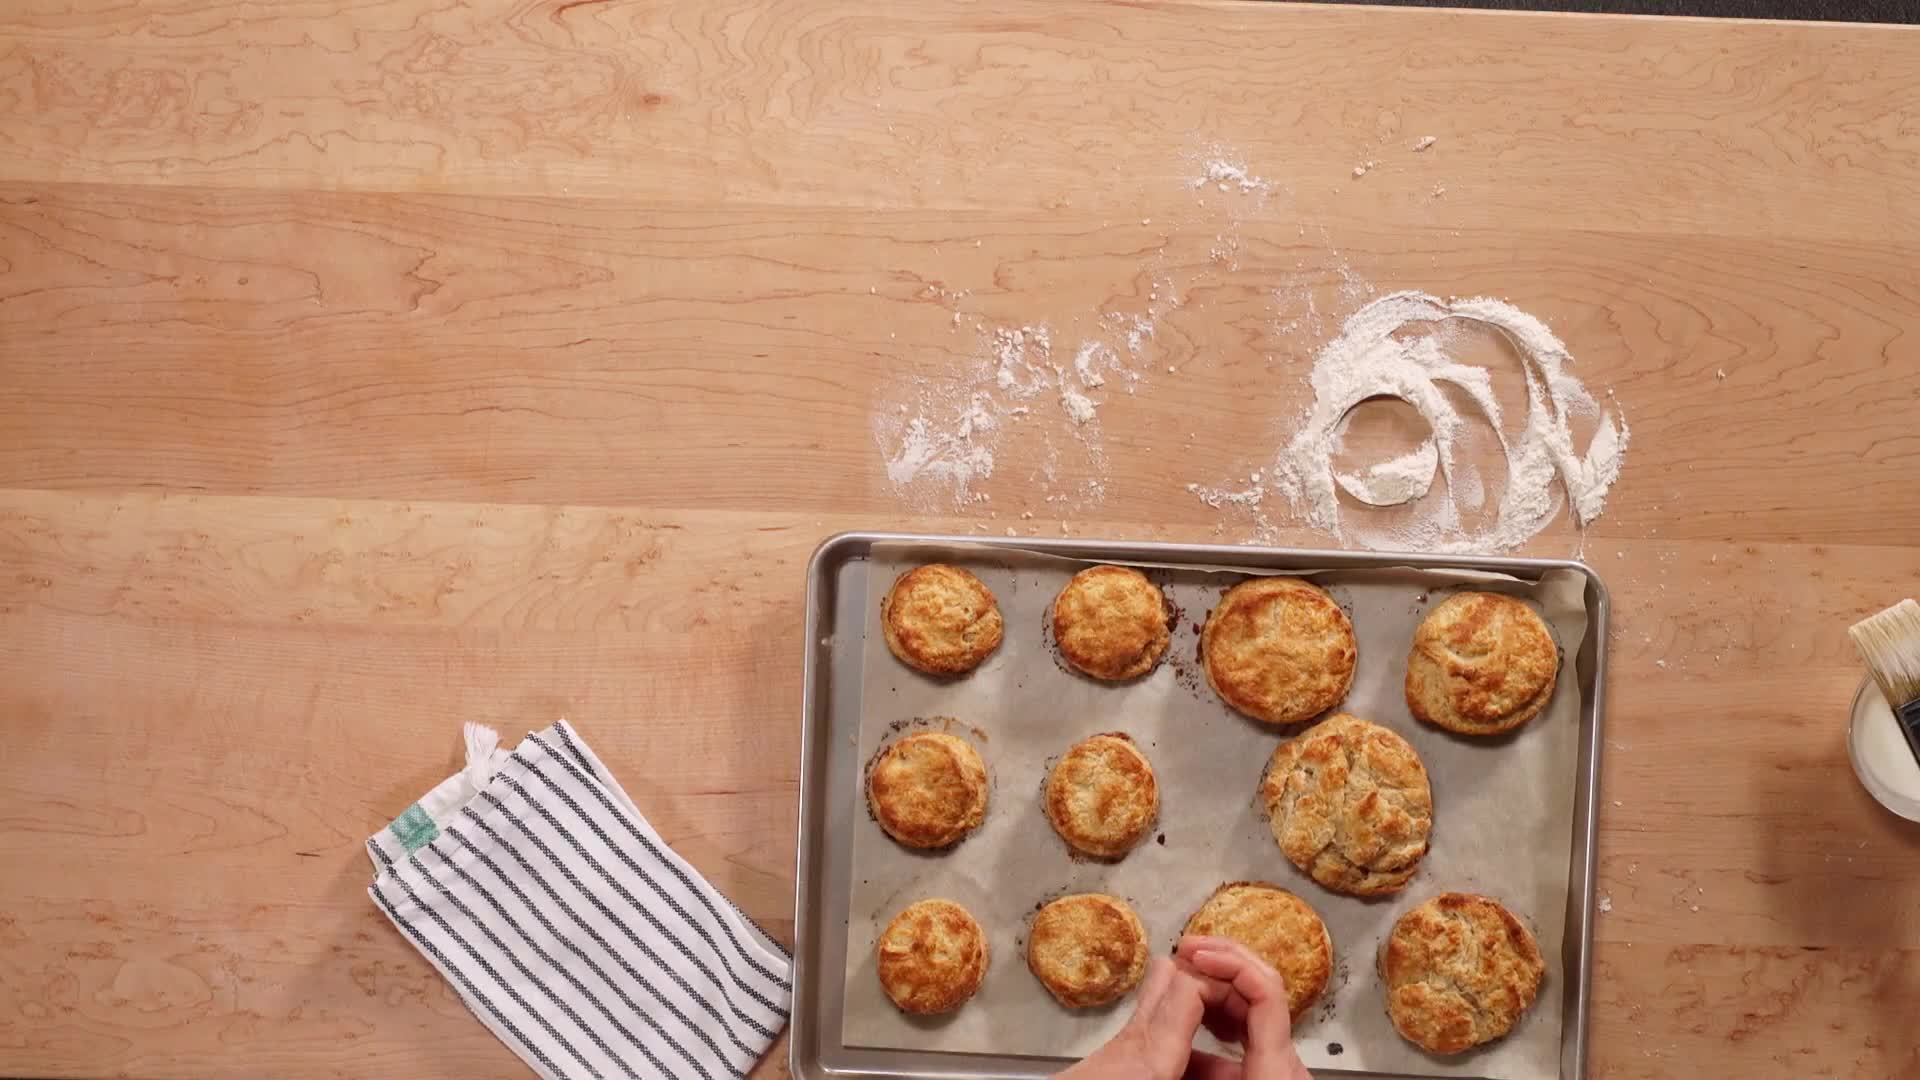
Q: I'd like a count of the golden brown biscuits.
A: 11